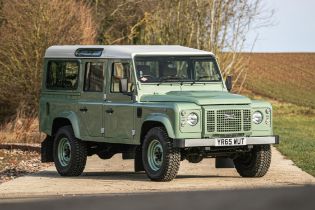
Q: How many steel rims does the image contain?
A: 2